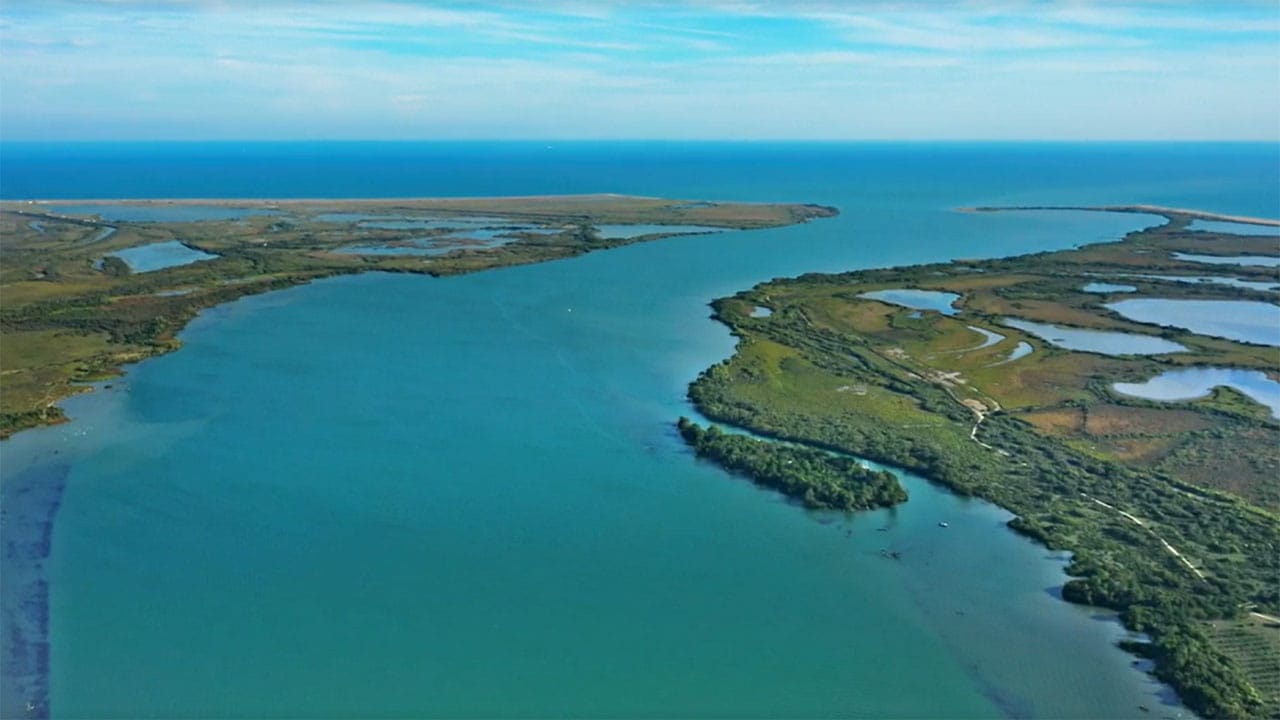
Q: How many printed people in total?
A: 0